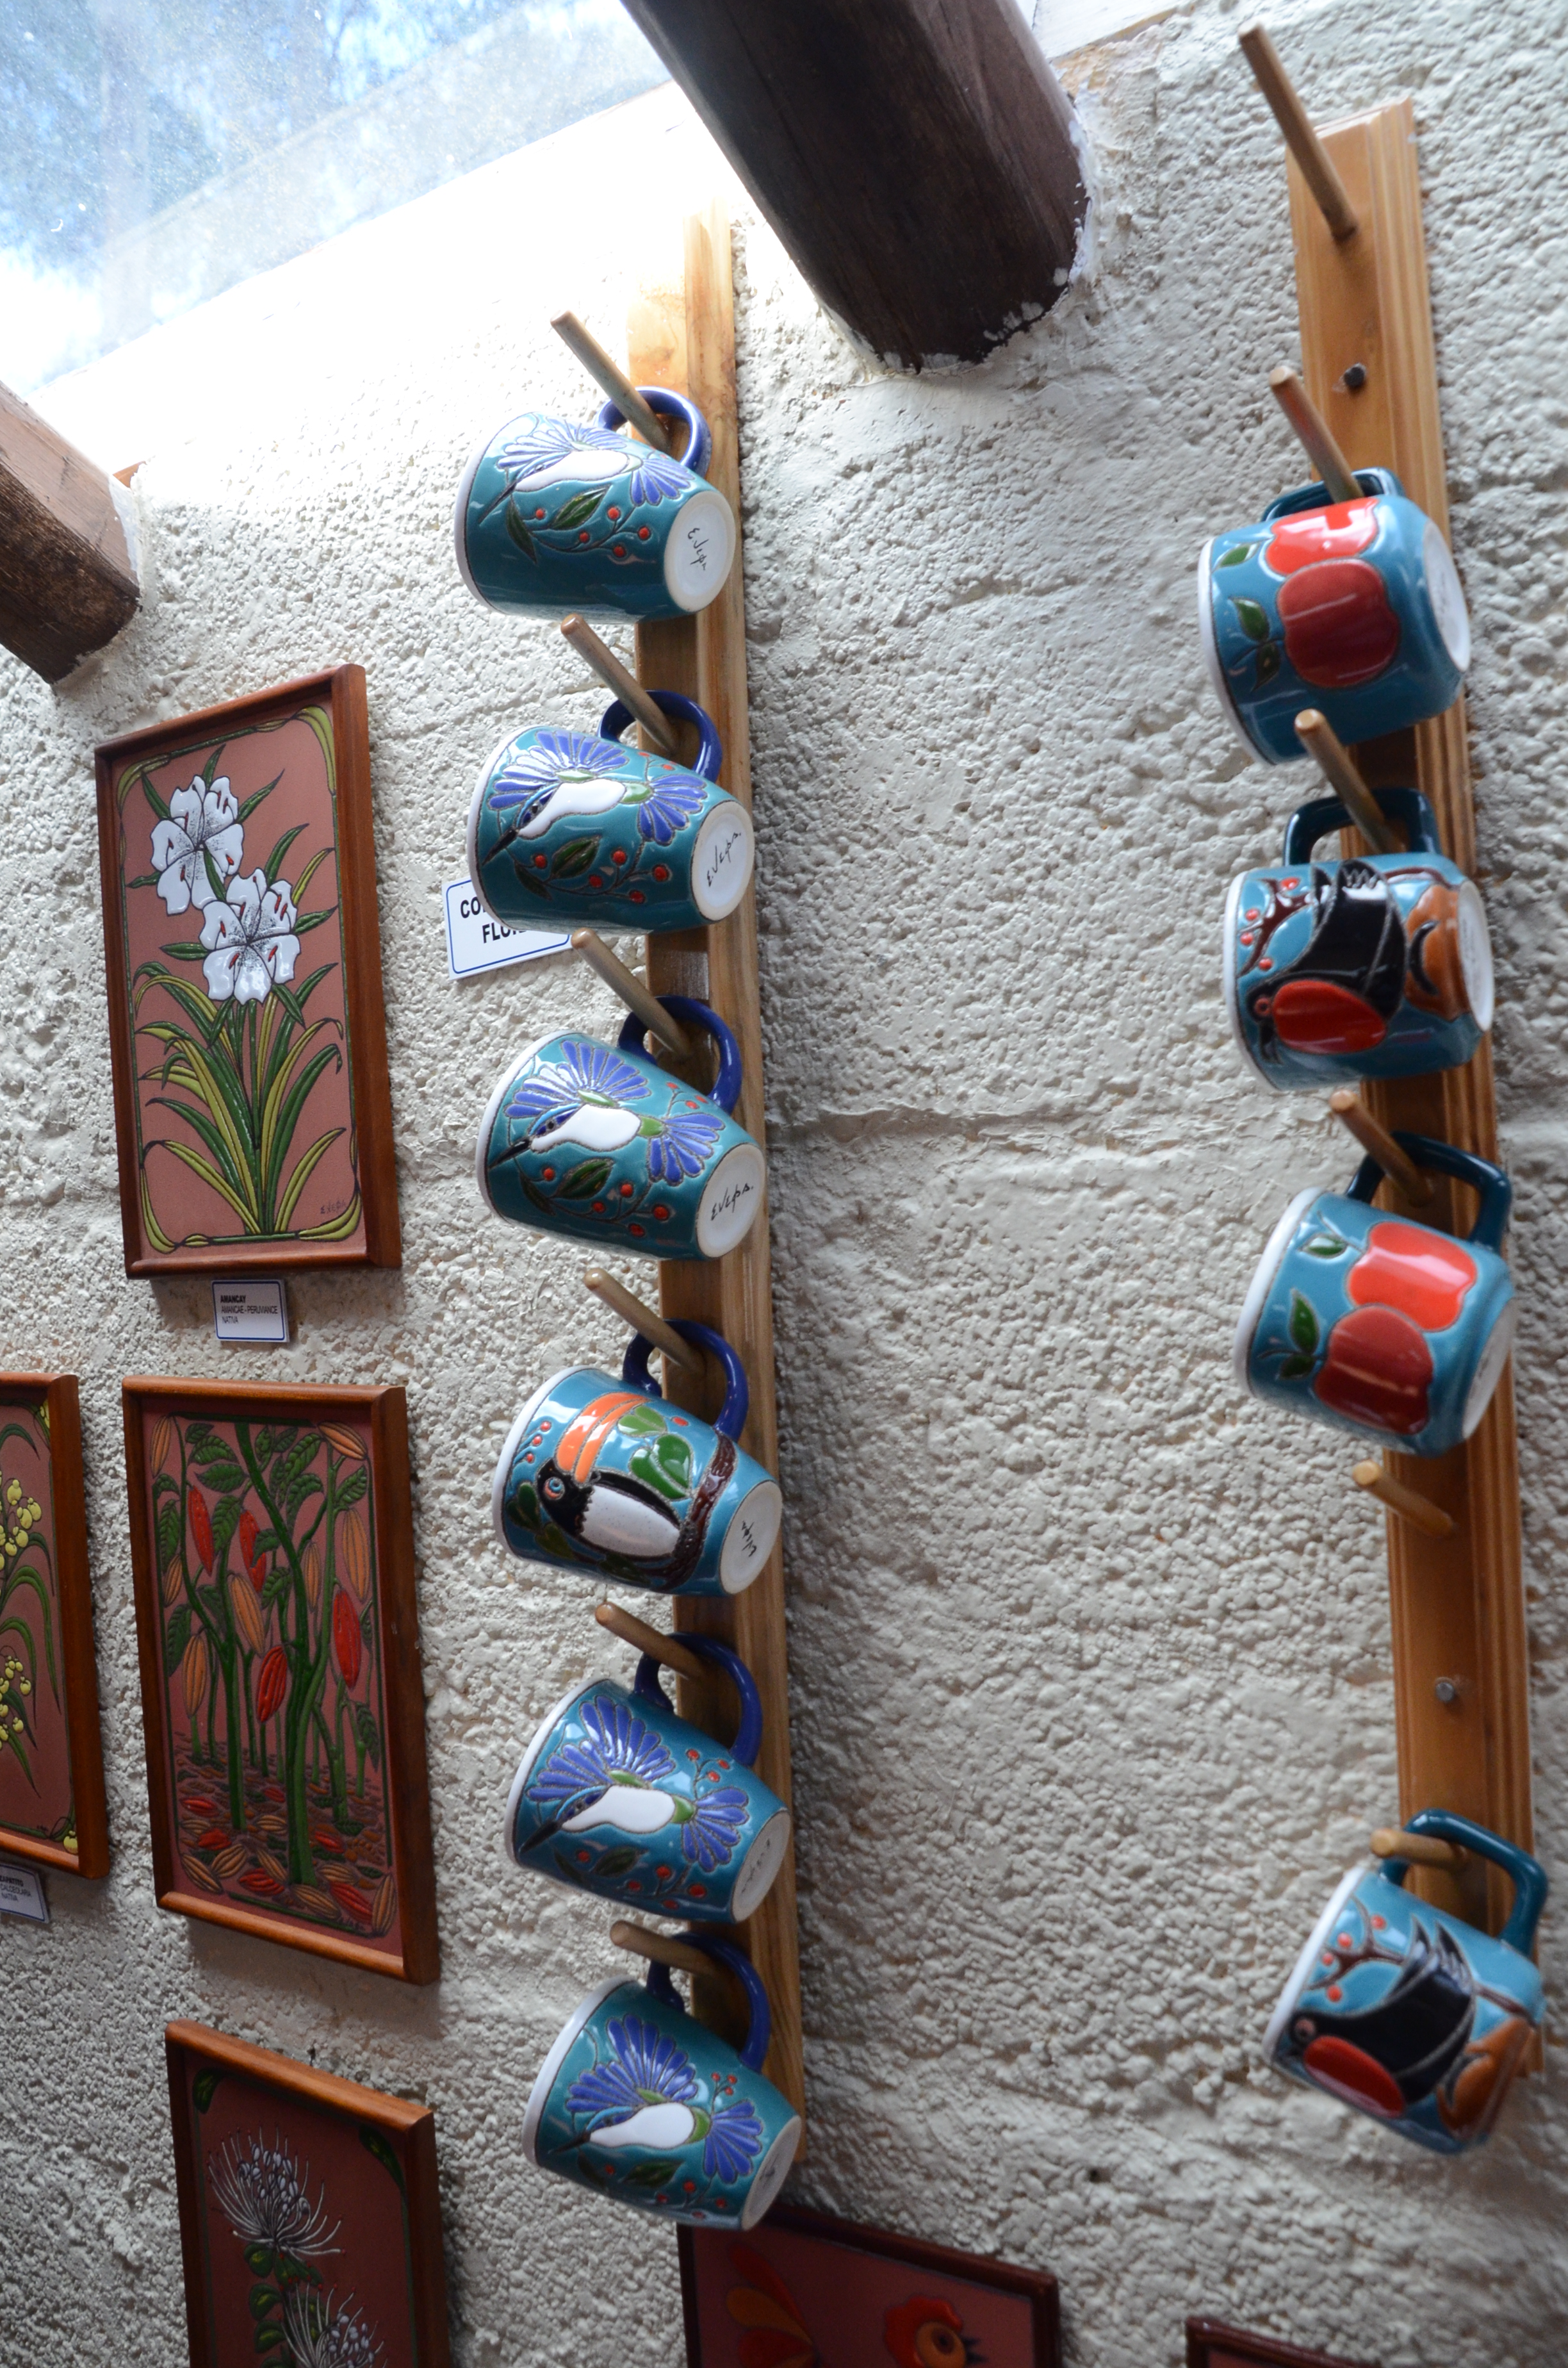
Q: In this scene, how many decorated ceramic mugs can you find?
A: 10